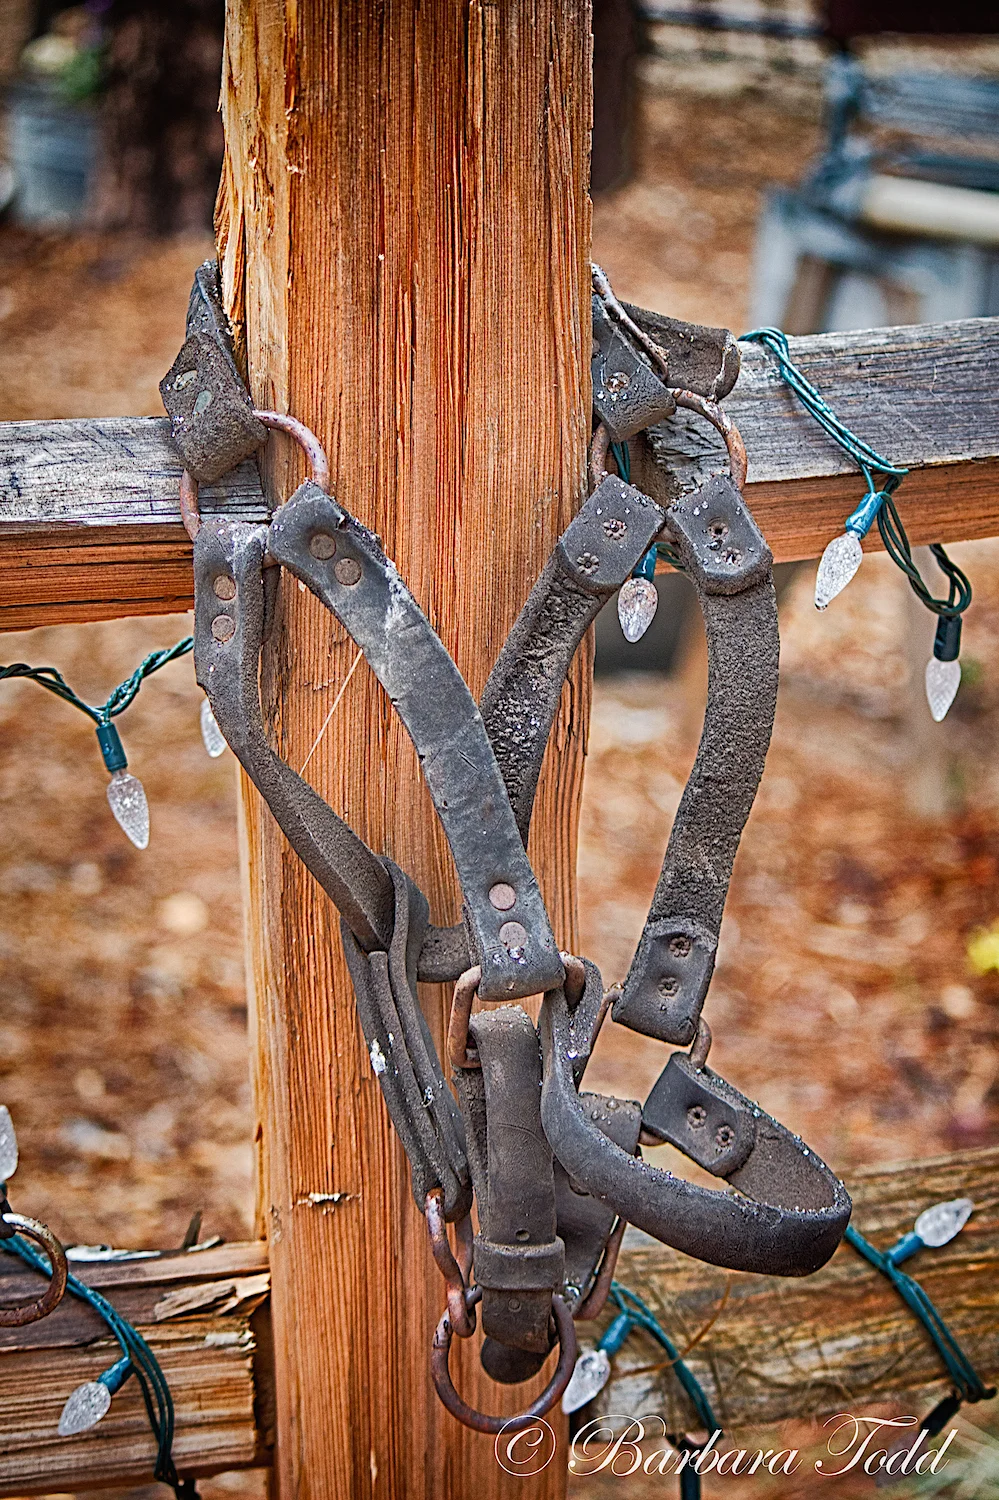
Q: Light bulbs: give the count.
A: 9